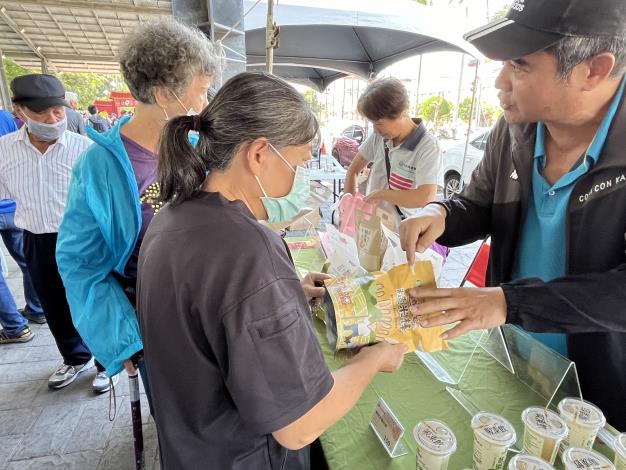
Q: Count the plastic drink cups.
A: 7